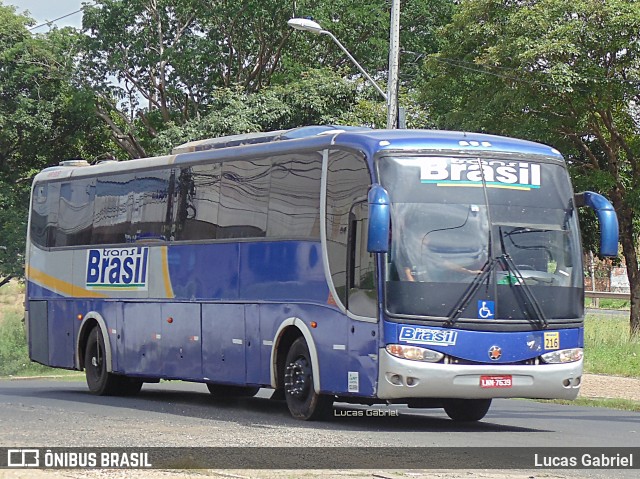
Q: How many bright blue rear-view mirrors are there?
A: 2